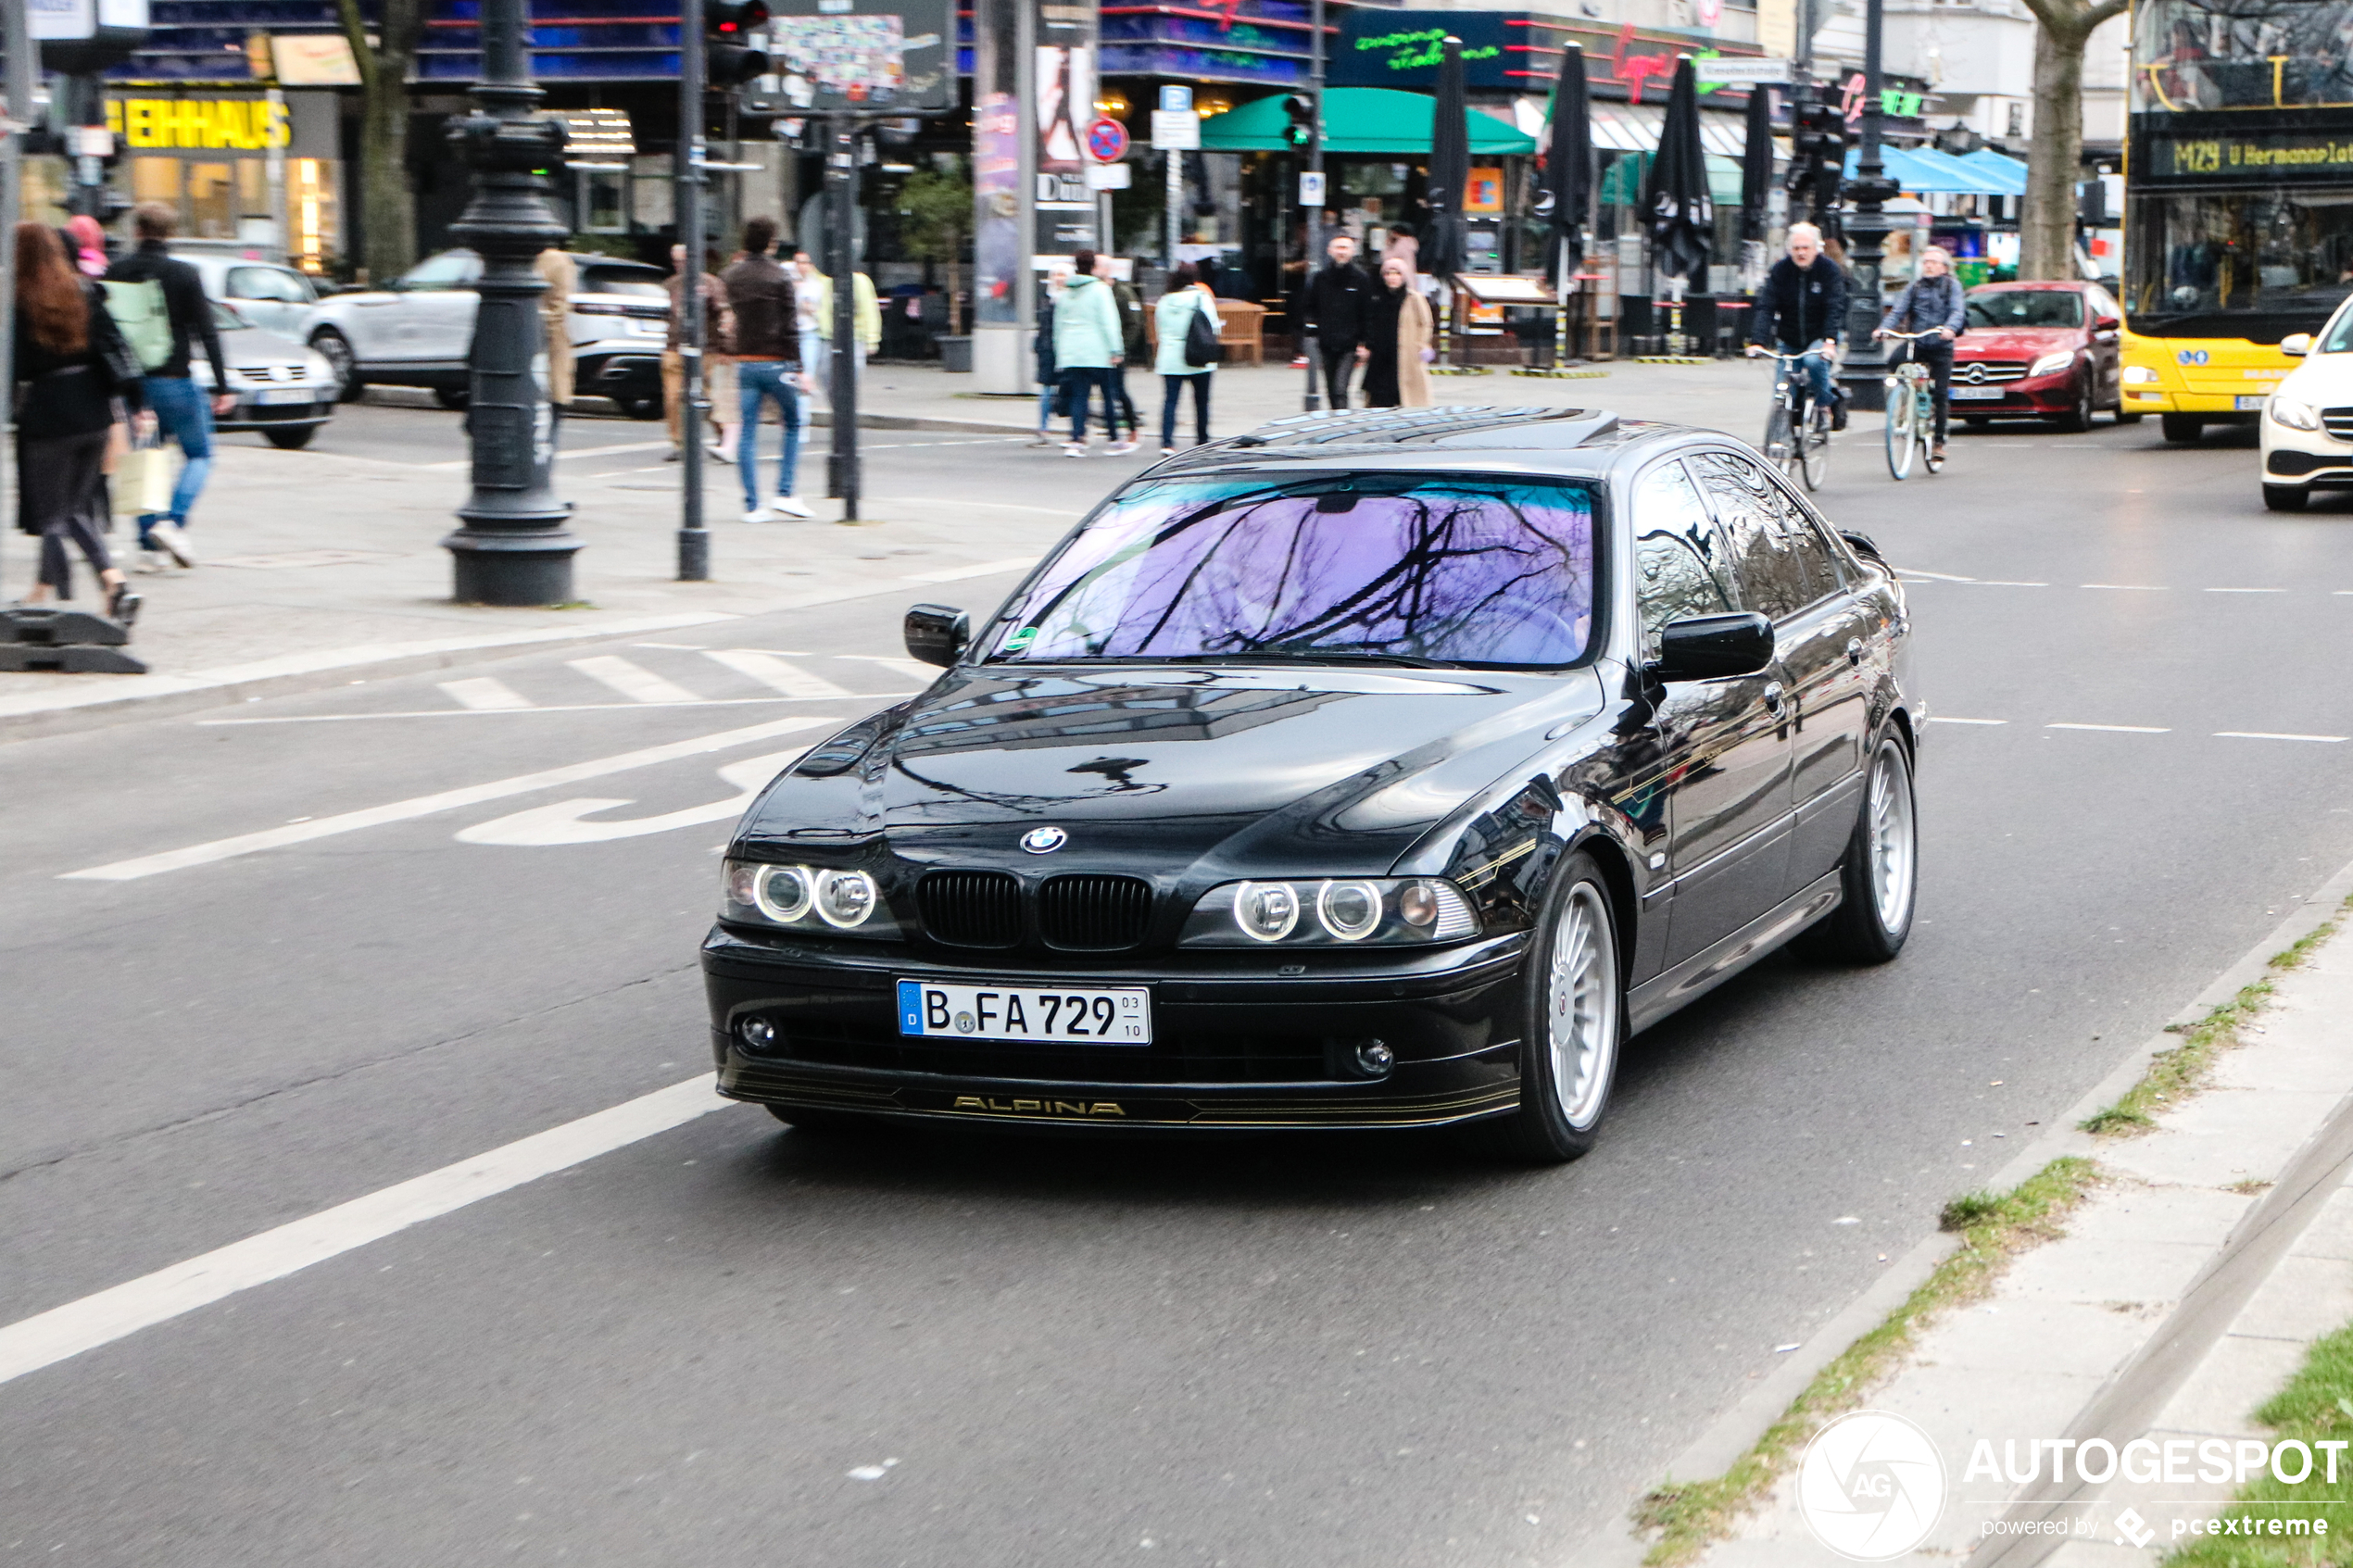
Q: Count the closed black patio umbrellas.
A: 4